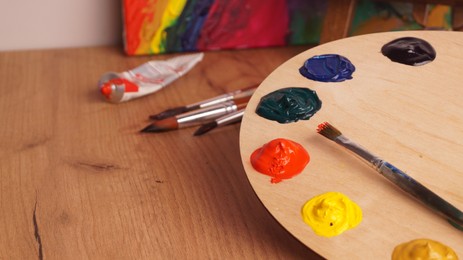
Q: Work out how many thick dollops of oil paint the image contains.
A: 6